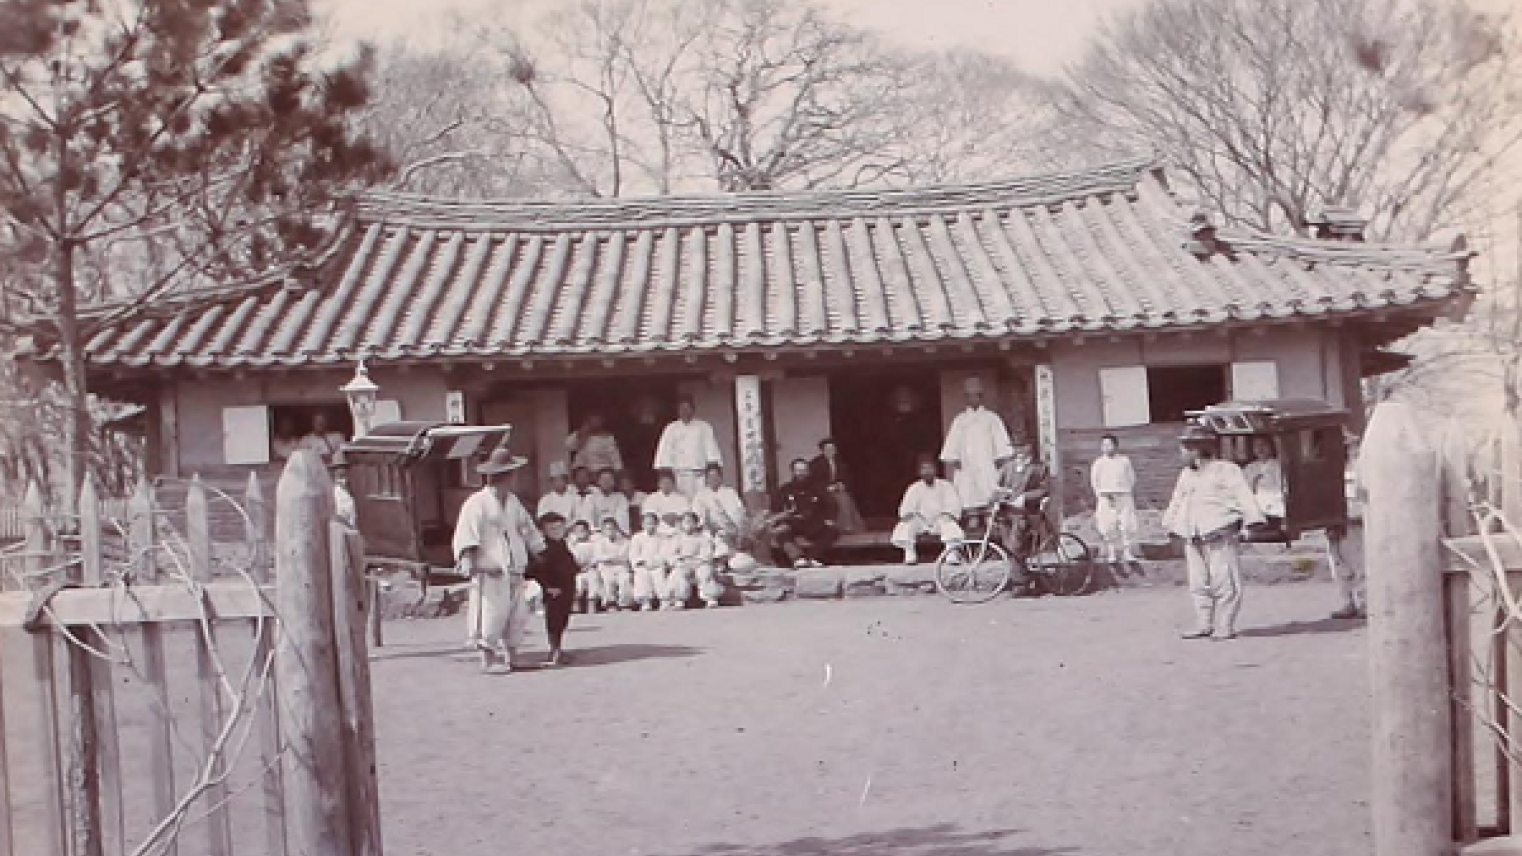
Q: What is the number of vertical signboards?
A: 3